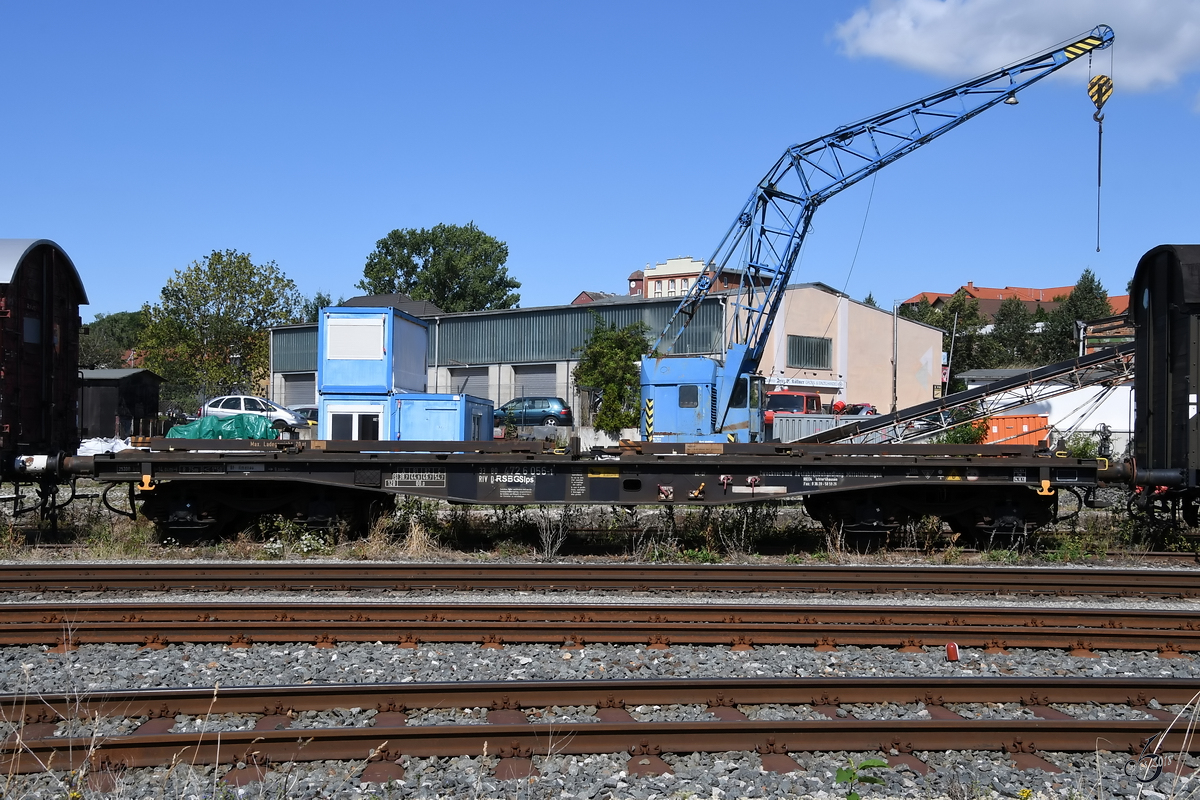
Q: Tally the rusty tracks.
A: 3